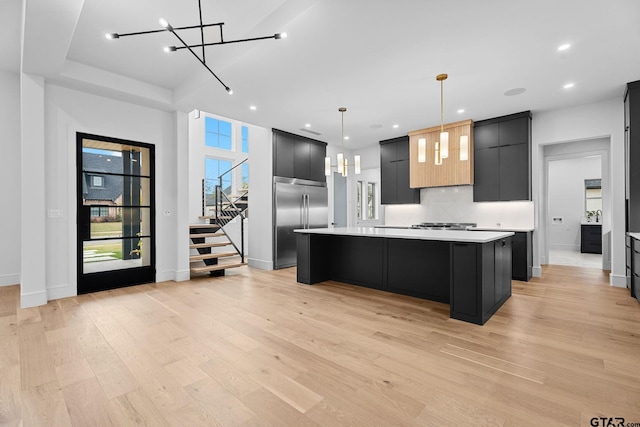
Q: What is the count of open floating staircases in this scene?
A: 1